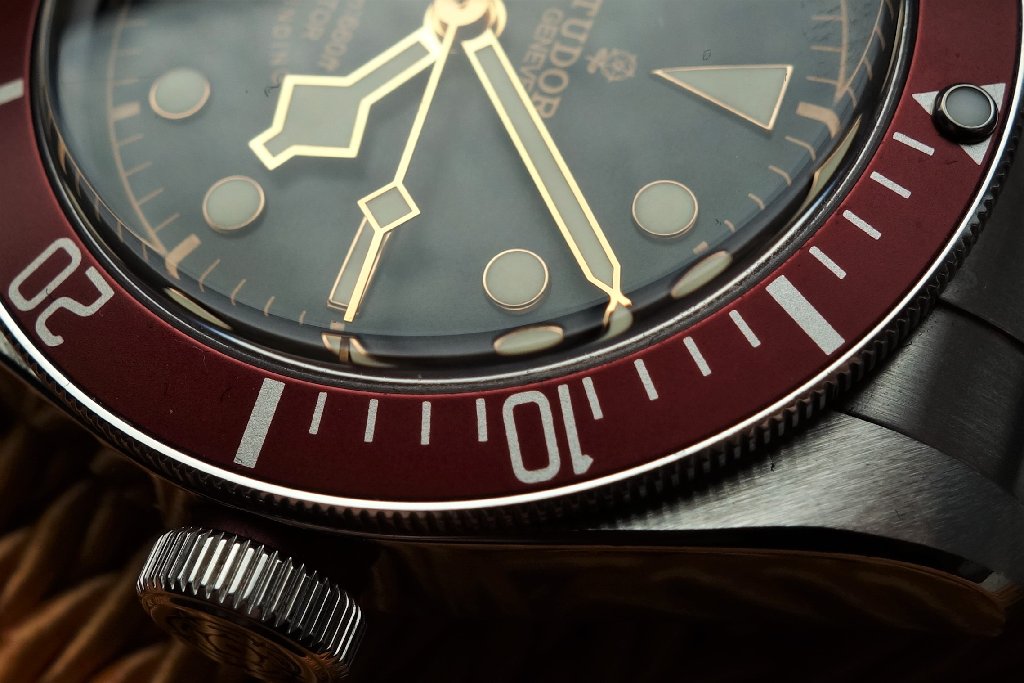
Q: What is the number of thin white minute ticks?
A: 12